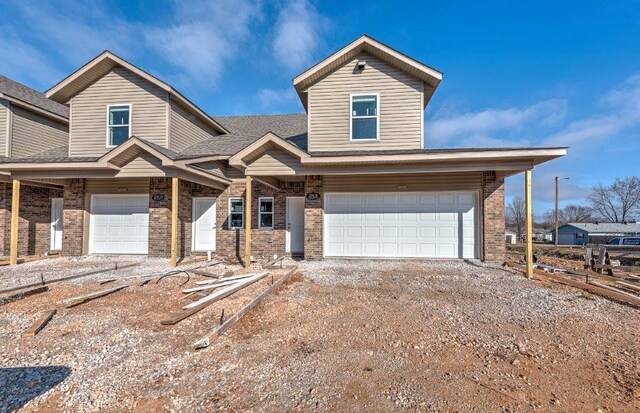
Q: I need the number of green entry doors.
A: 0